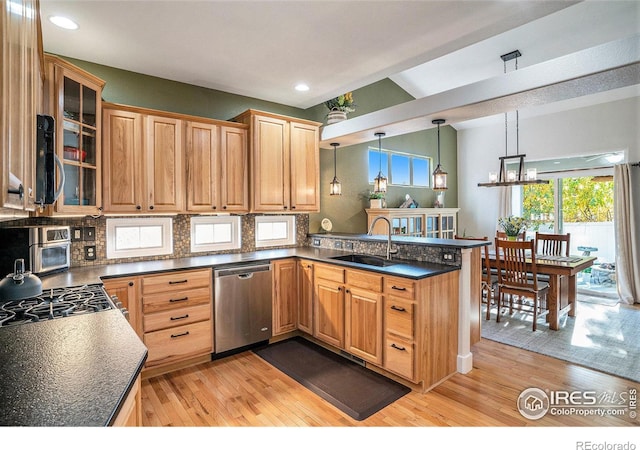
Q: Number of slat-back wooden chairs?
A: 4